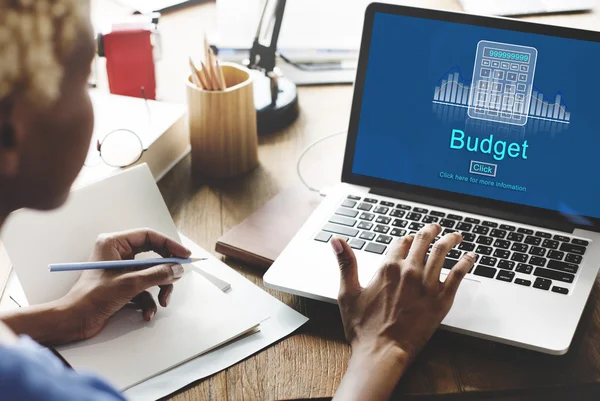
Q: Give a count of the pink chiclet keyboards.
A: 0